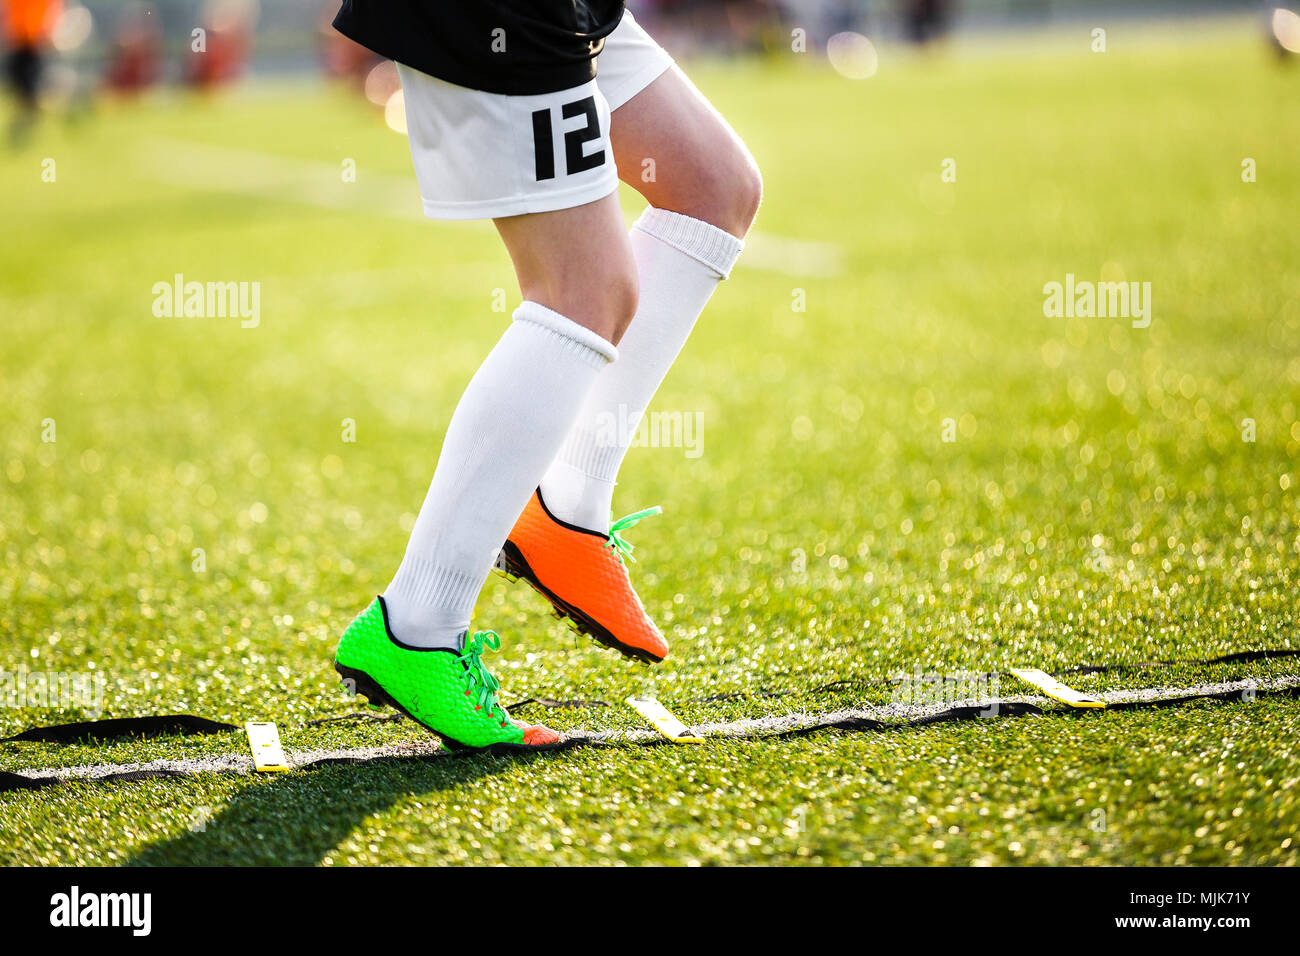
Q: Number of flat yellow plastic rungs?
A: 3